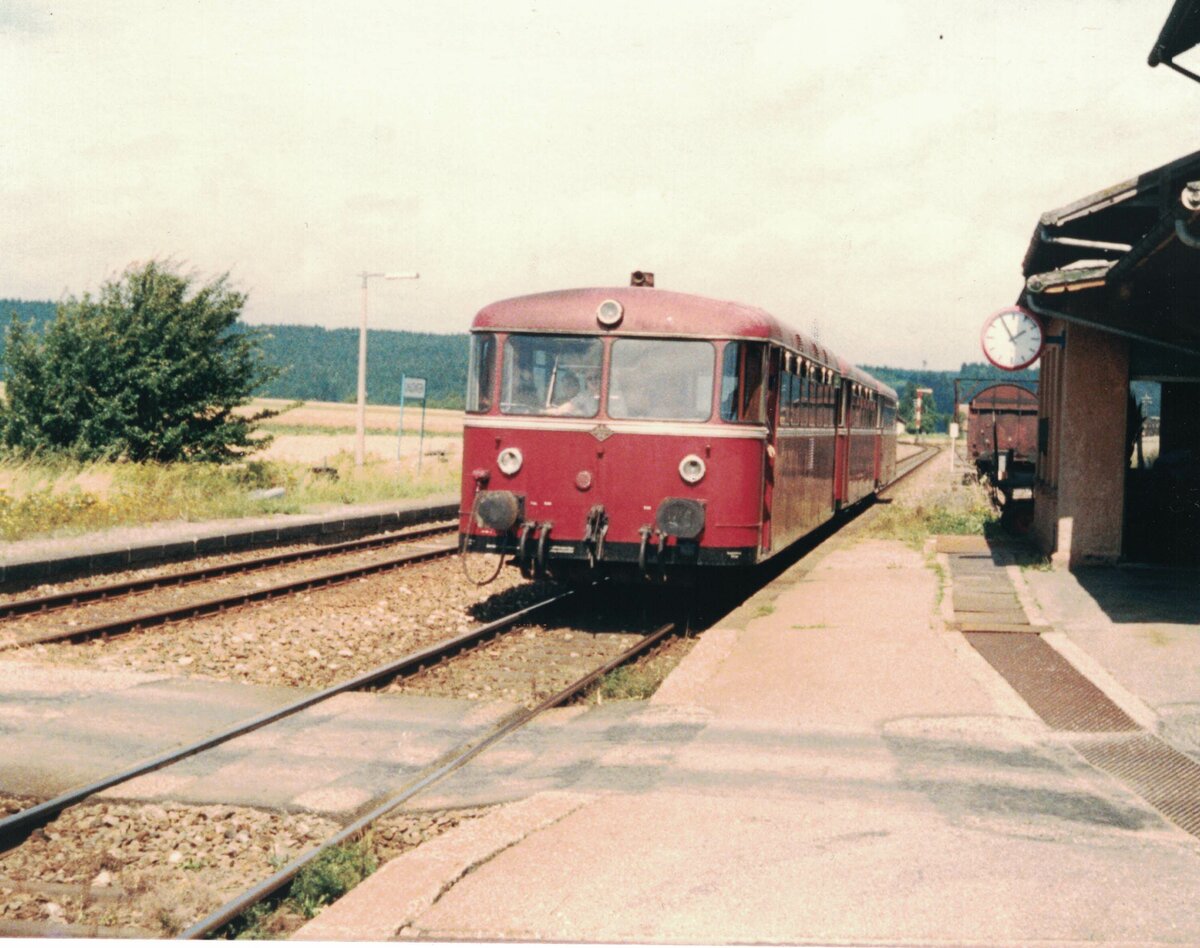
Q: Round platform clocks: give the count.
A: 1